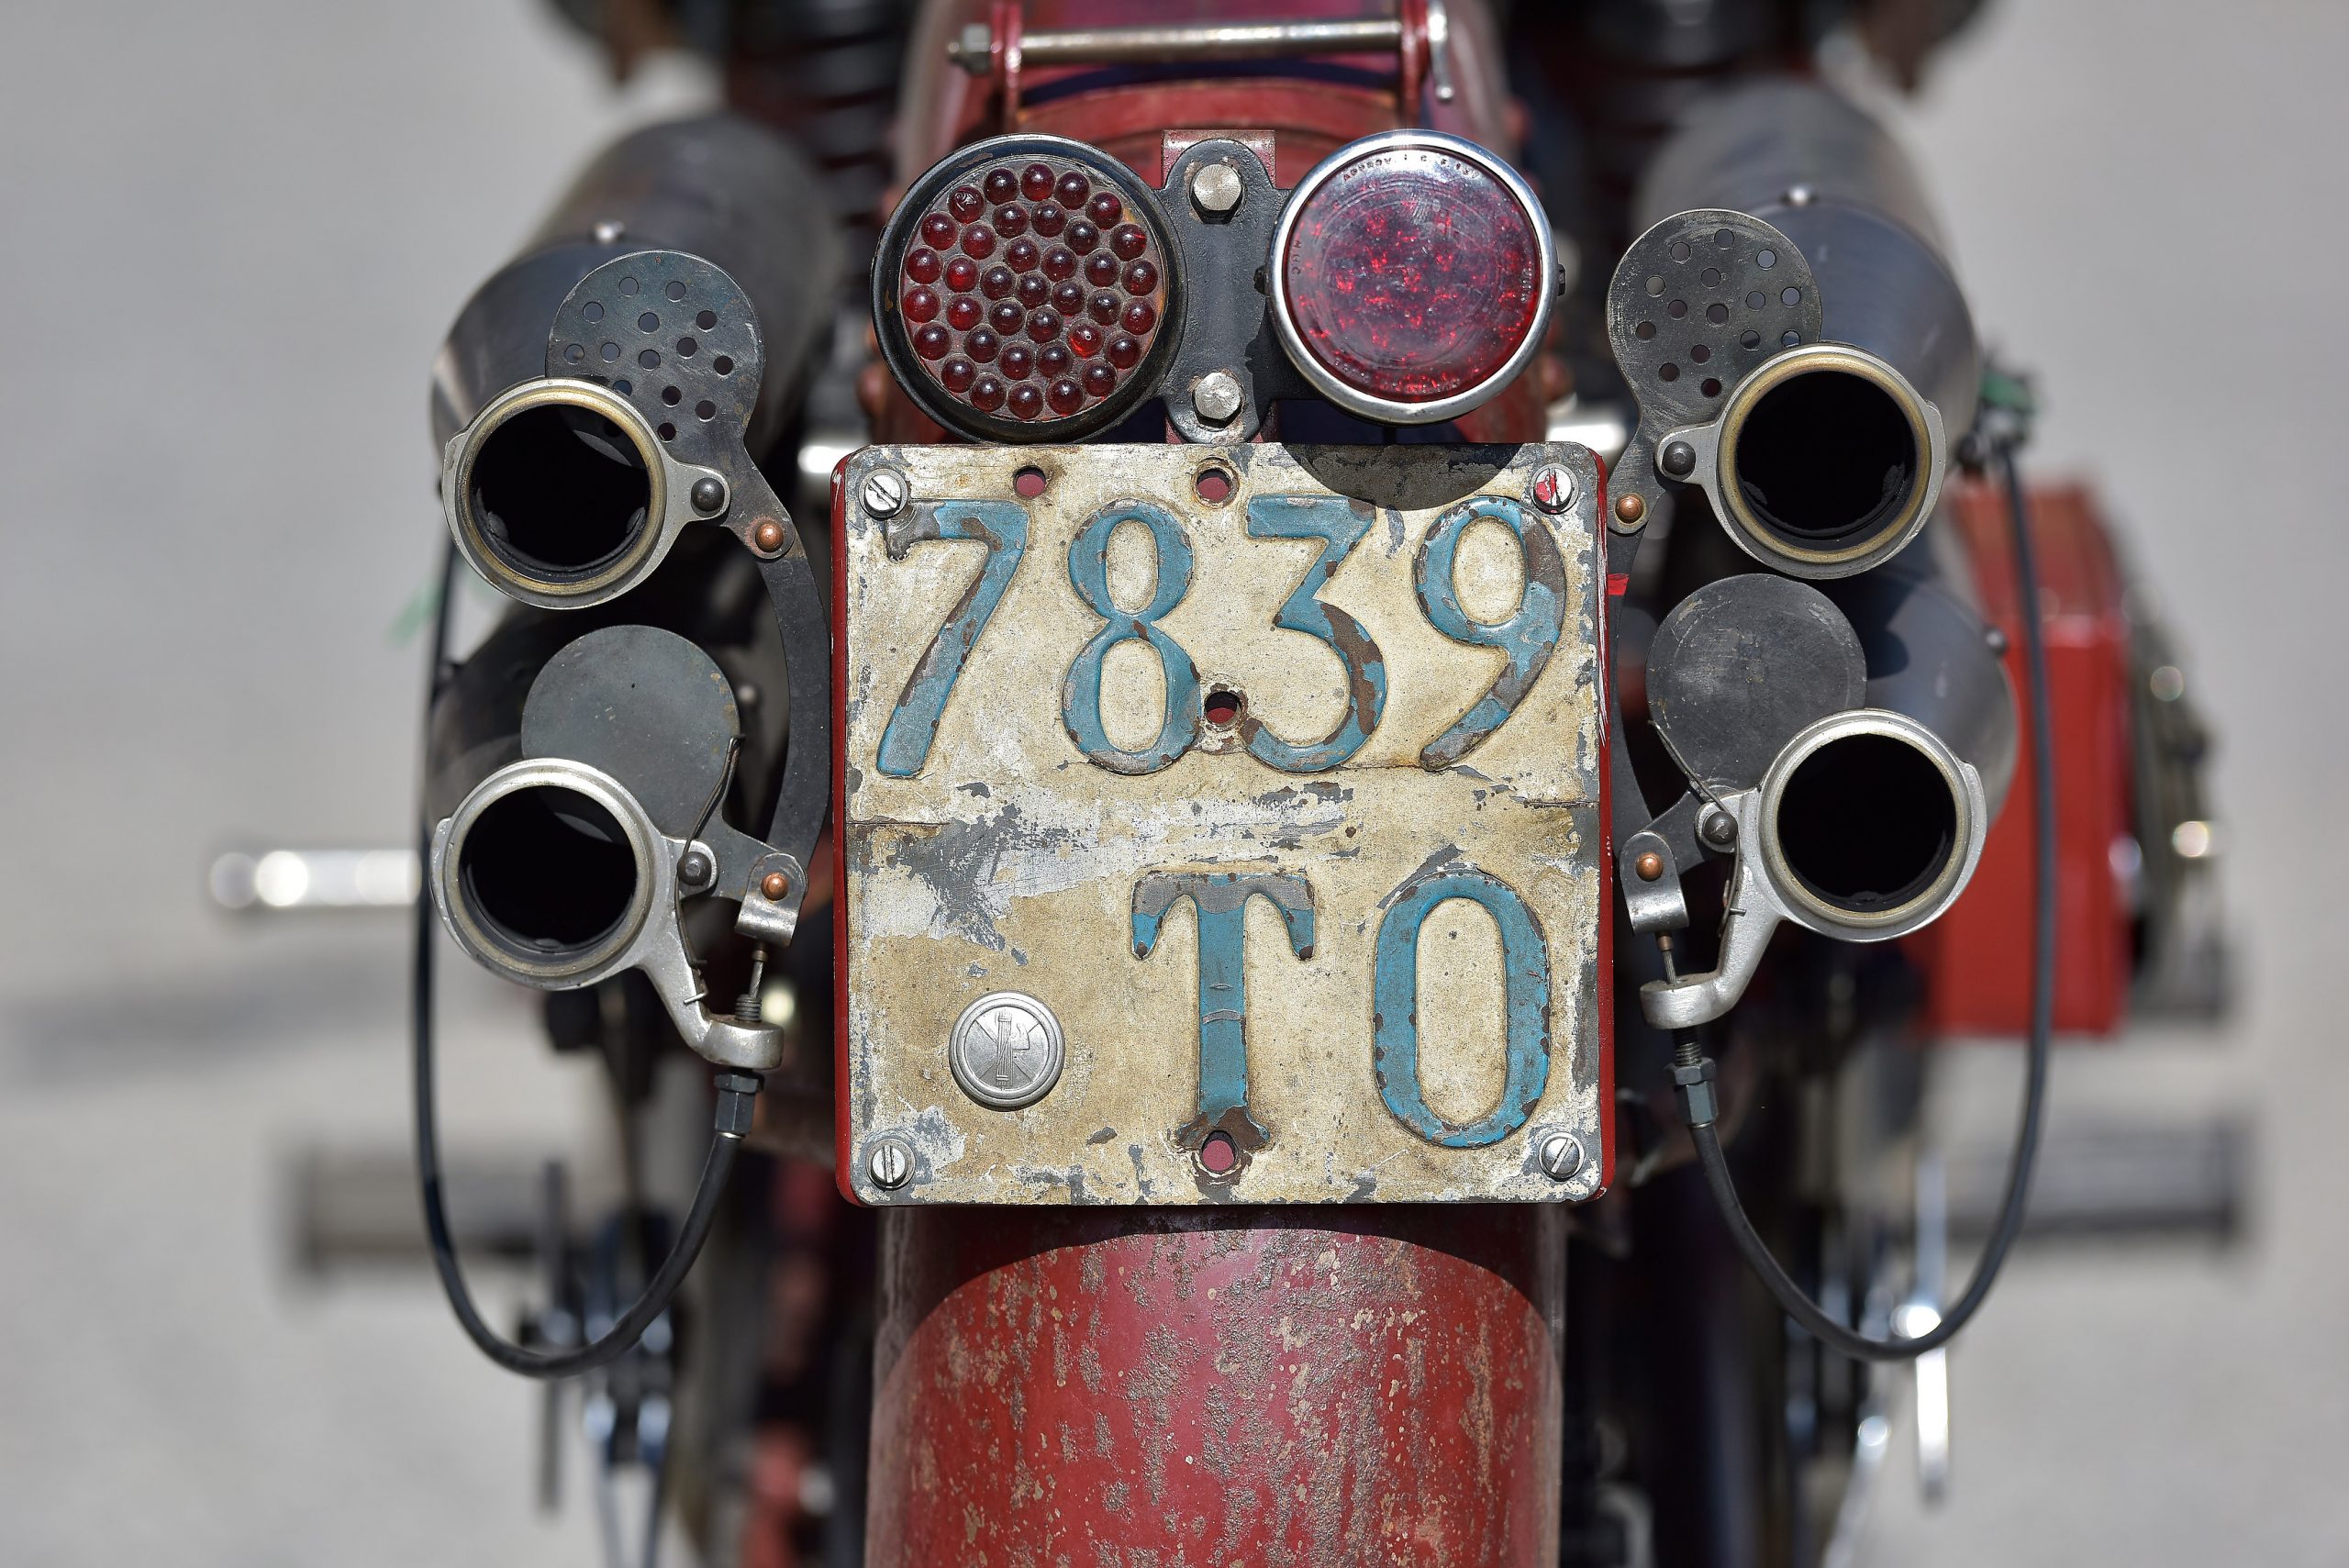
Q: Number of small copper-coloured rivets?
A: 4